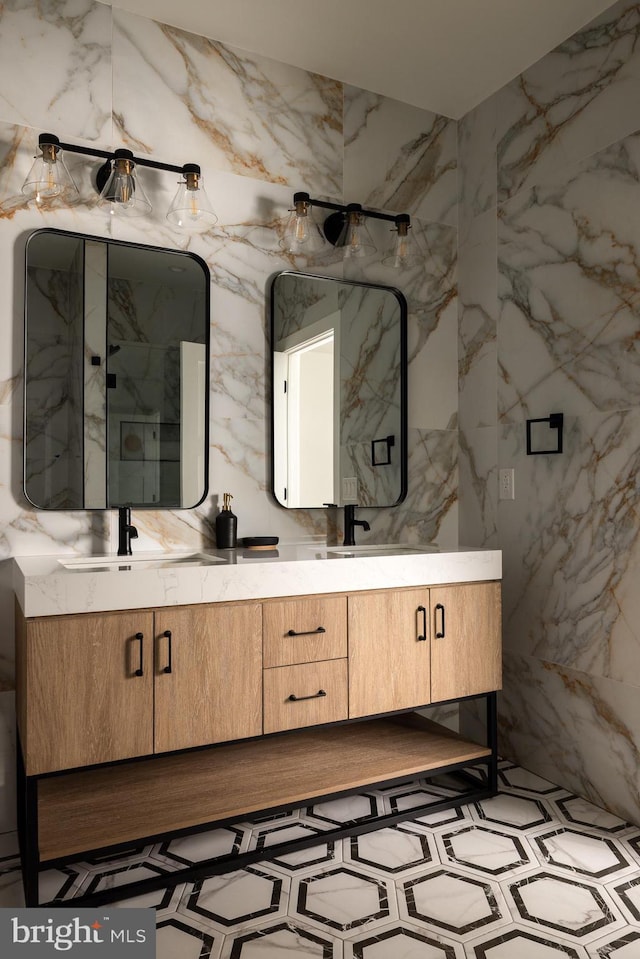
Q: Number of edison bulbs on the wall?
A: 6